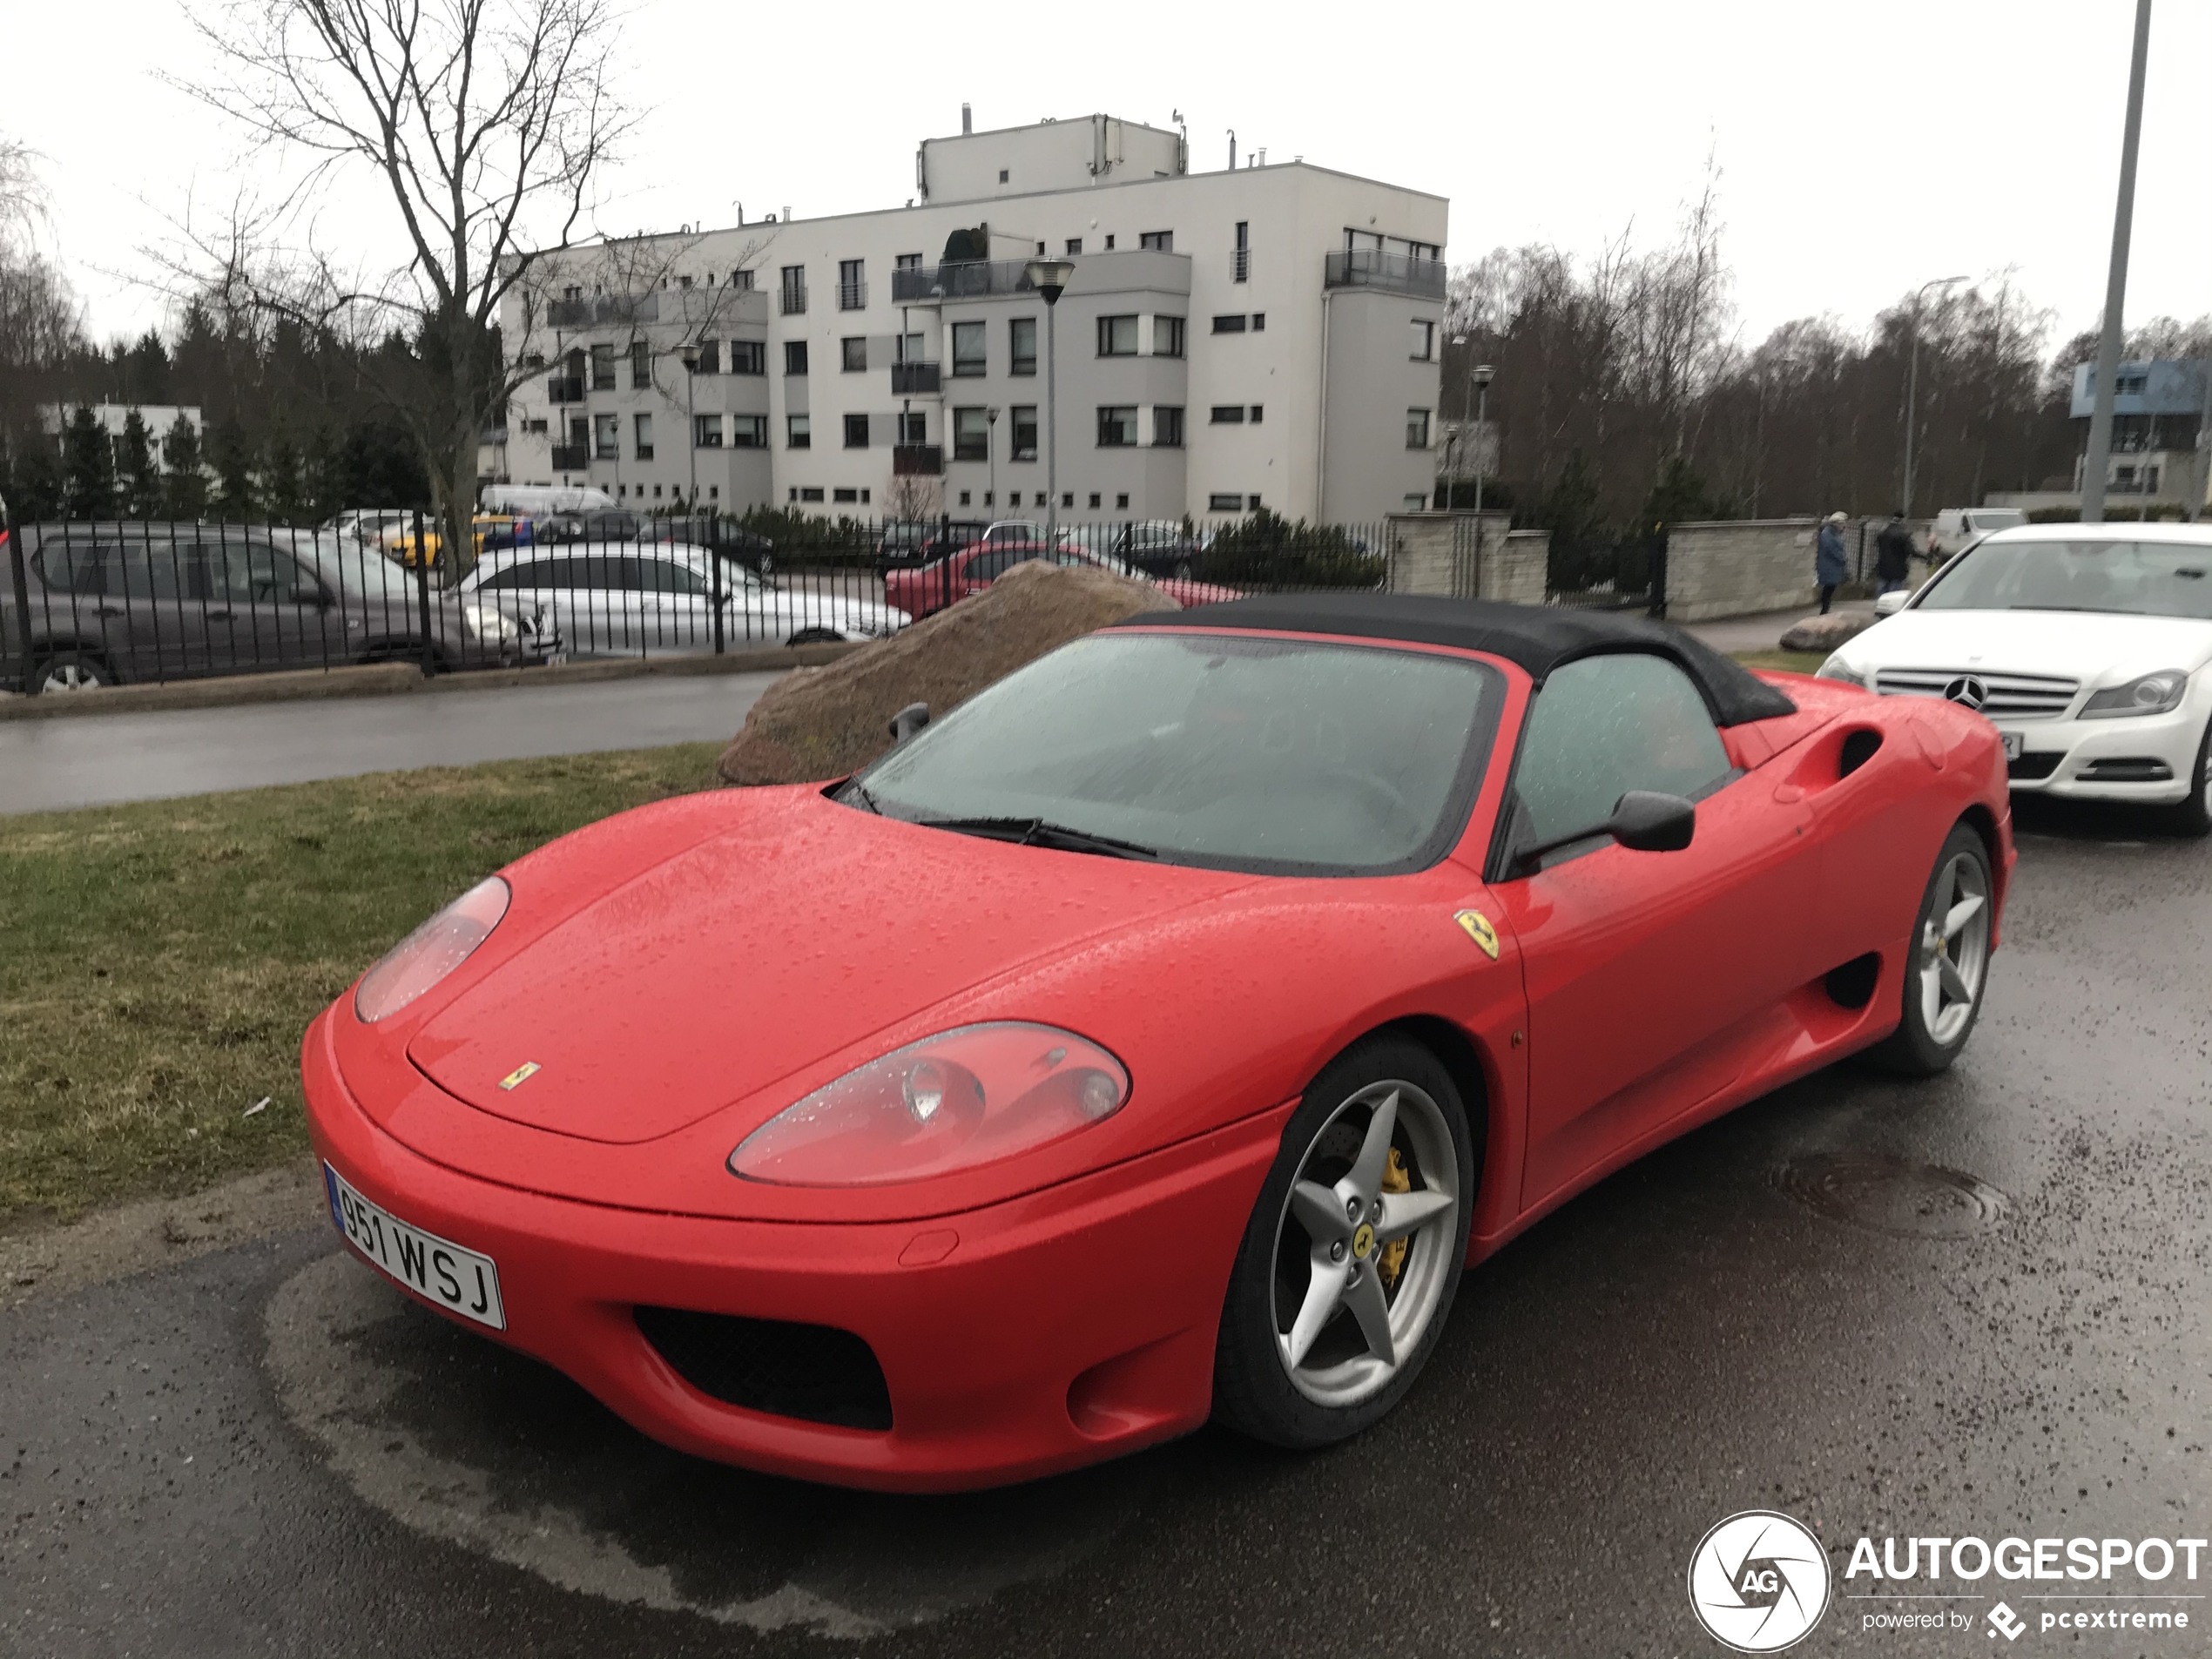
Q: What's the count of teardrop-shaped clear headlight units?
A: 2